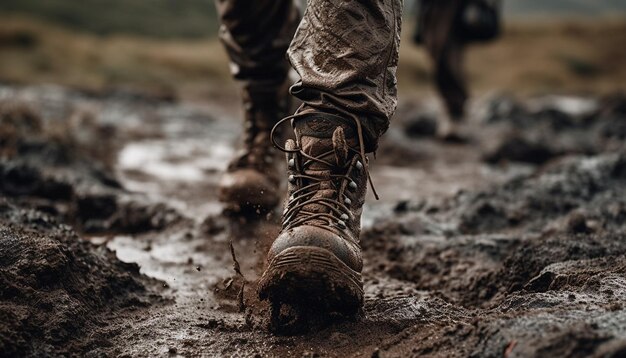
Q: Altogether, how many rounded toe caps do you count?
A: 2